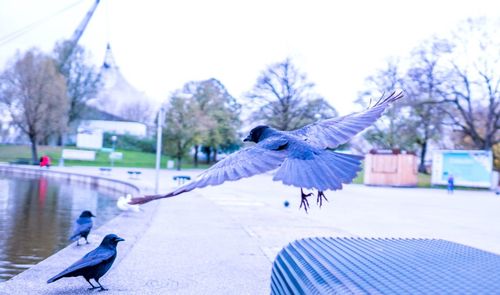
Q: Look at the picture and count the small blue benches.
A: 3